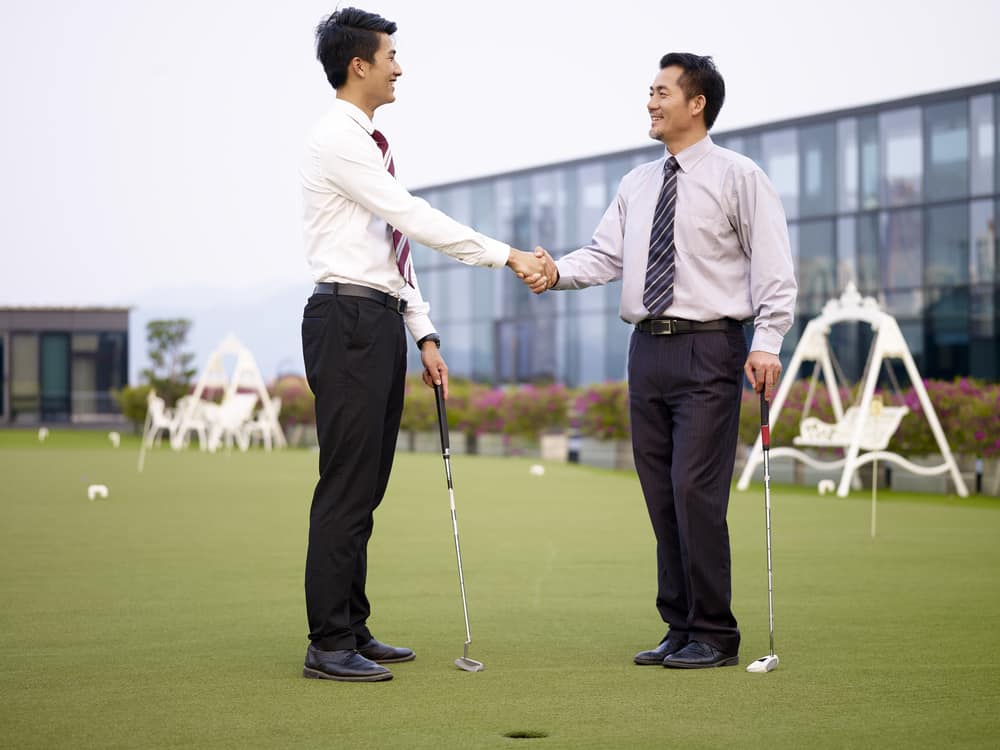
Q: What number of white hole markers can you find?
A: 5